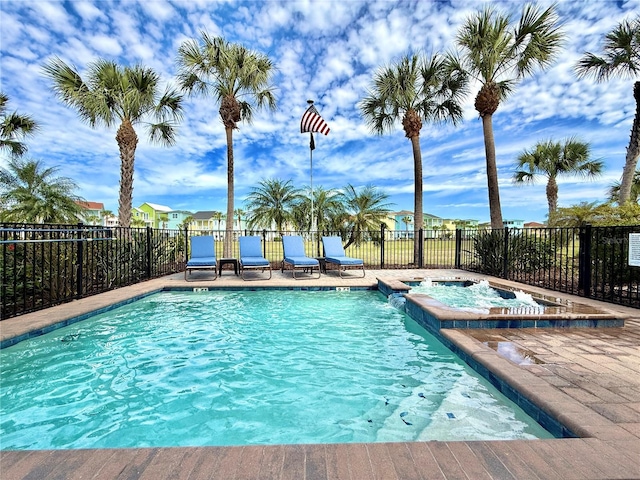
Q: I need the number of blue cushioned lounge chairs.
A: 4